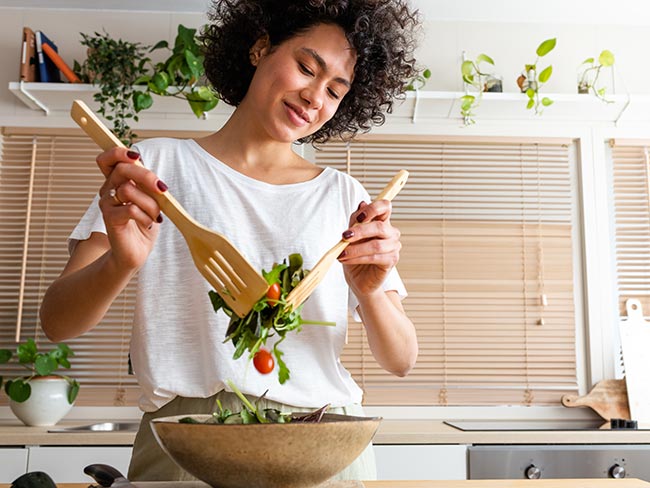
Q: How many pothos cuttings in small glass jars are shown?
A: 3